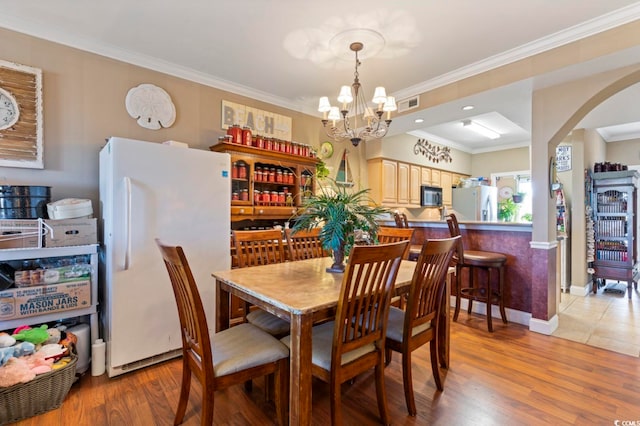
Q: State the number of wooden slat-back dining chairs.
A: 6